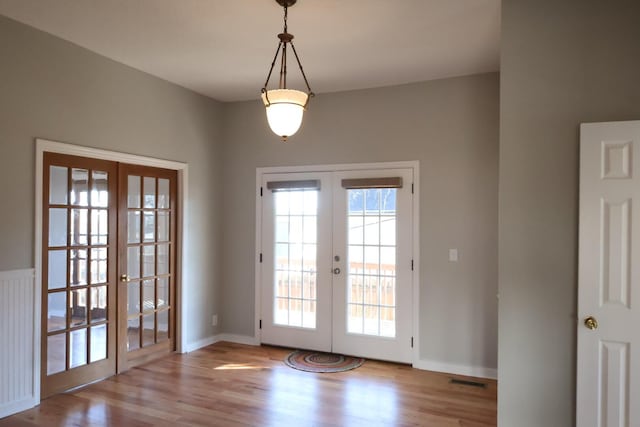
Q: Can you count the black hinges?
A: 6